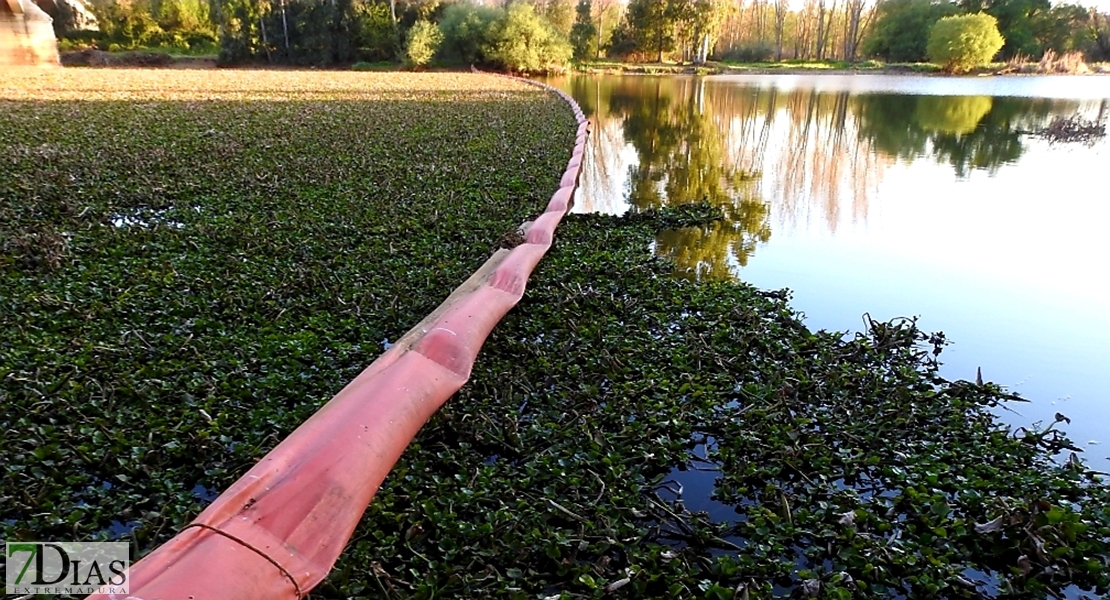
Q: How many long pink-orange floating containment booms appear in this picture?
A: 1